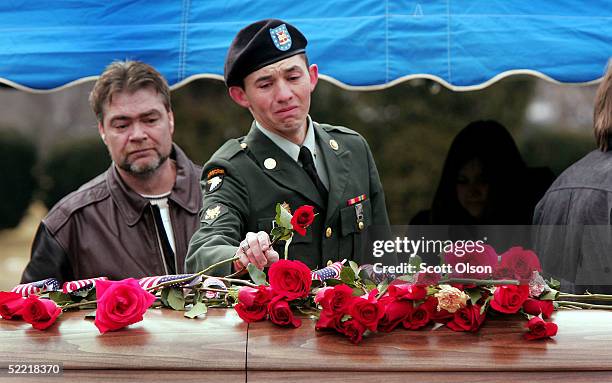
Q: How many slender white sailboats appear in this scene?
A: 0